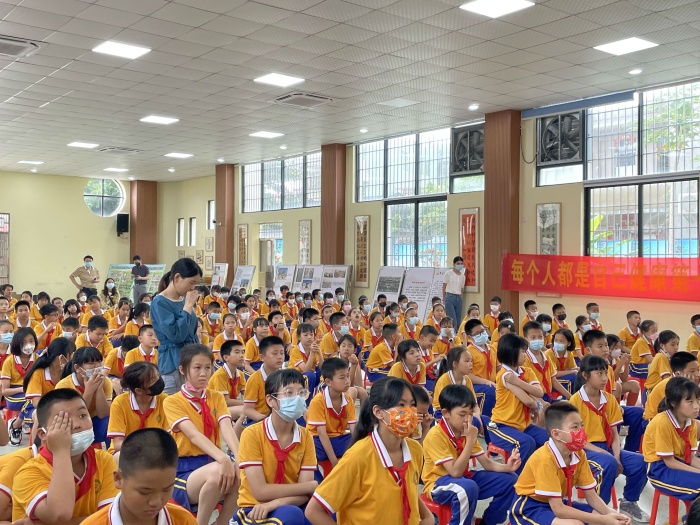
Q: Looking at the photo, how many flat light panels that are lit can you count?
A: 10